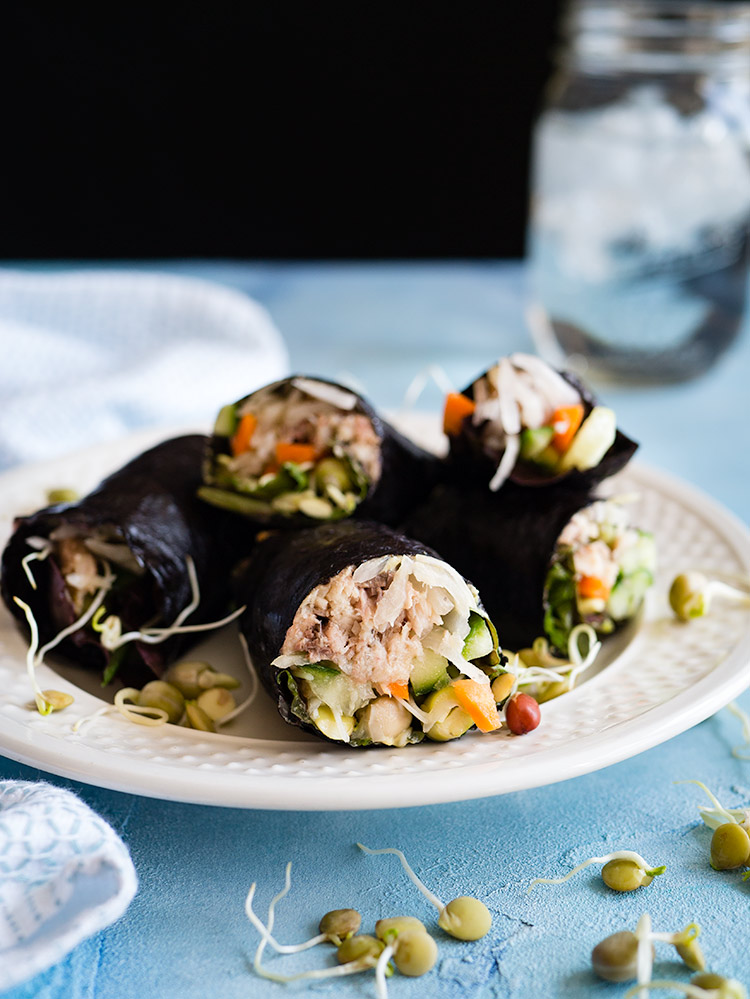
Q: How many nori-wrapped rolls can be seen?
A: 5